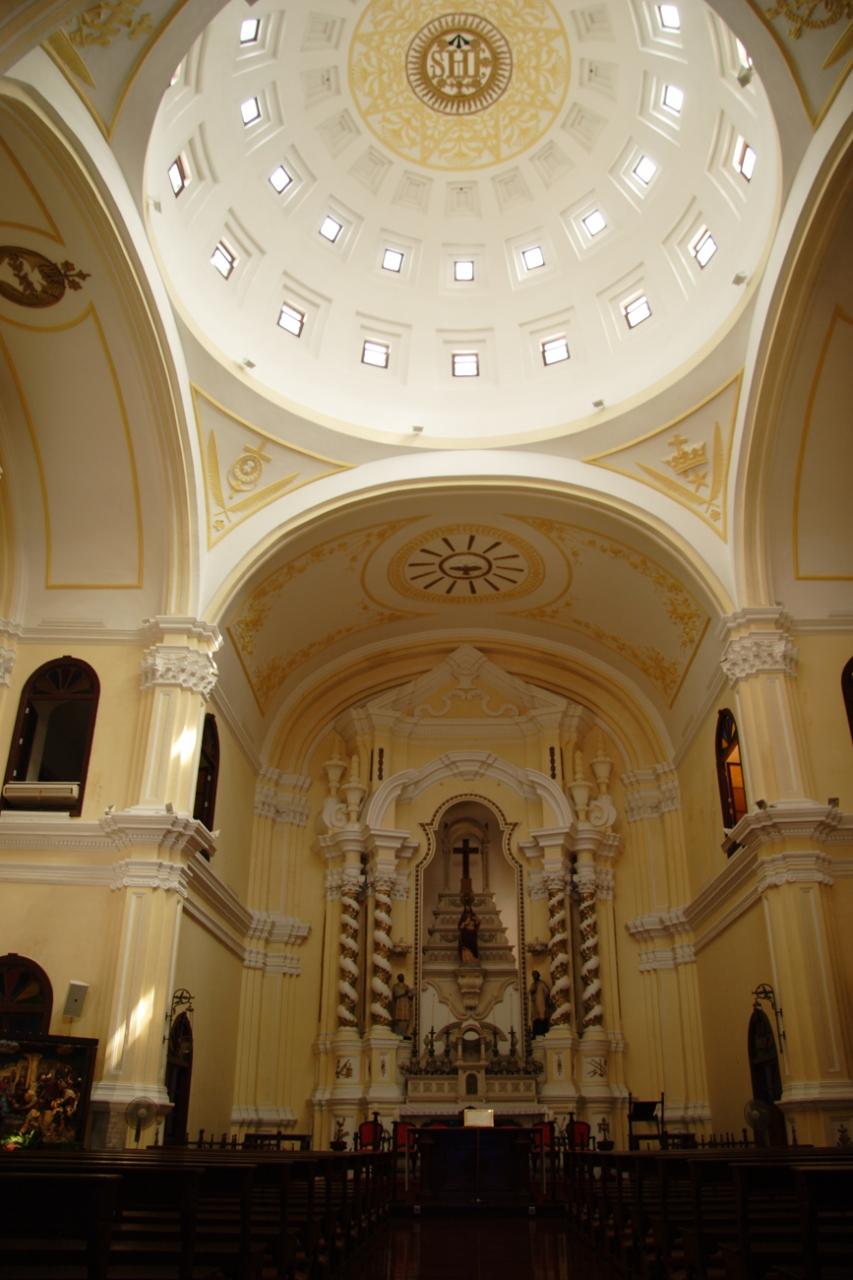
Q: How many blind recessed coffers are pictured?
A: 11